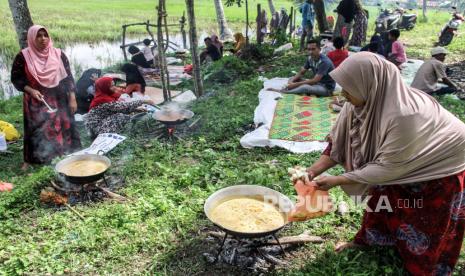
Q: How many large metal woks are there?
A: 3